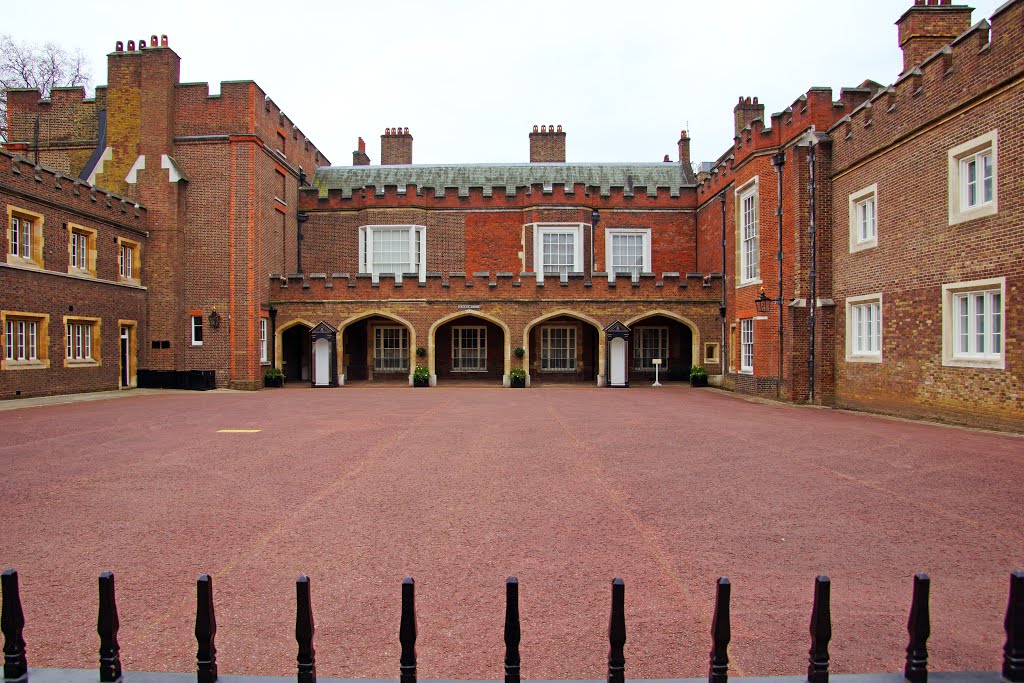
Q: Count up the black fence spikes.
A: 11